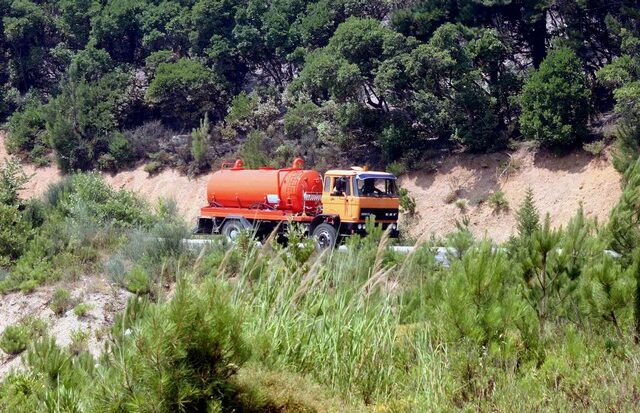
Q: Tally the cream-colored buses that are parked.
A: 0